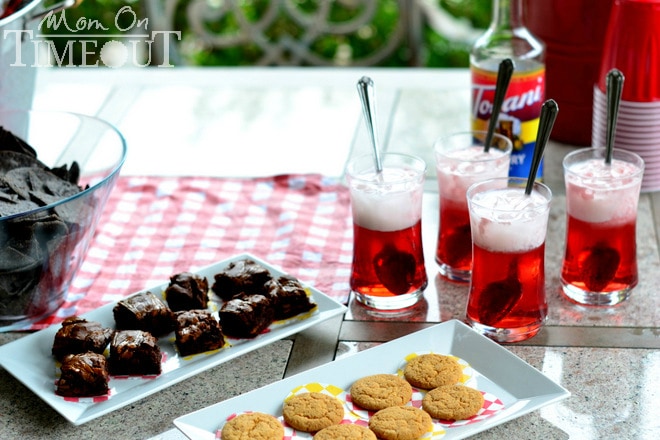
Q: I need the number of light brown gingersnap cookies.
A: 7